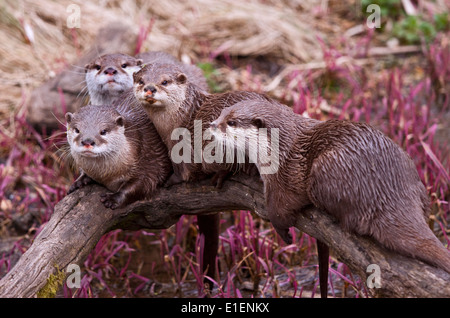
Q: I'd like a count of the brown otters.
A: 4